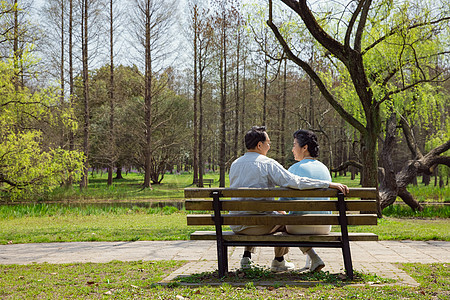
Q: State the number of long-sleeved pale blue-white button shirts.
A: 1